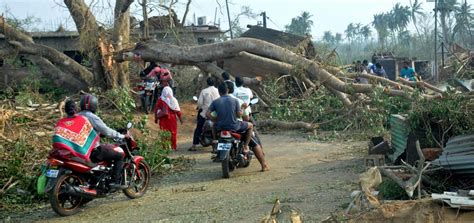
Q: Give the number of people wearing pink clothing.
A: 1